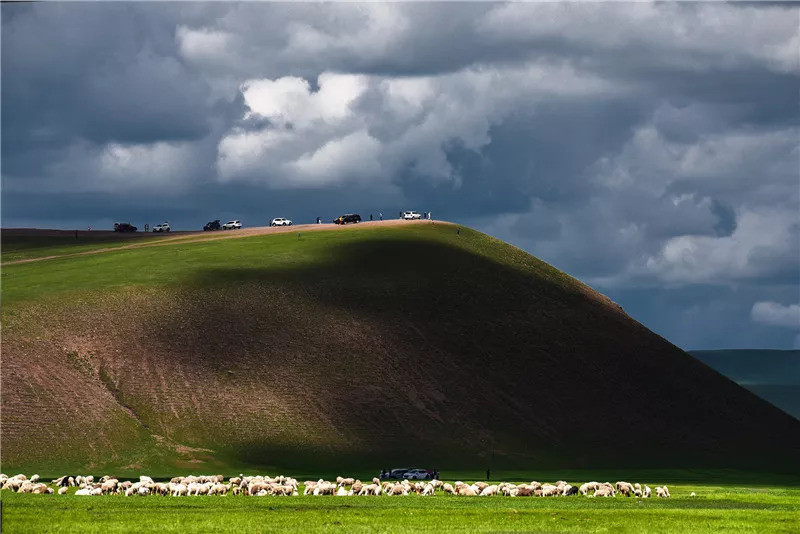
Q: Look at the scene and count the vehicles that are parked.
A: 9